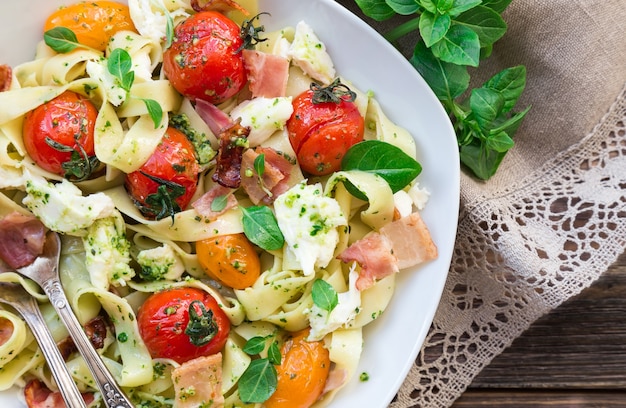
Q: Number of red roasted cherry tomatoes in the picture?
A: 5